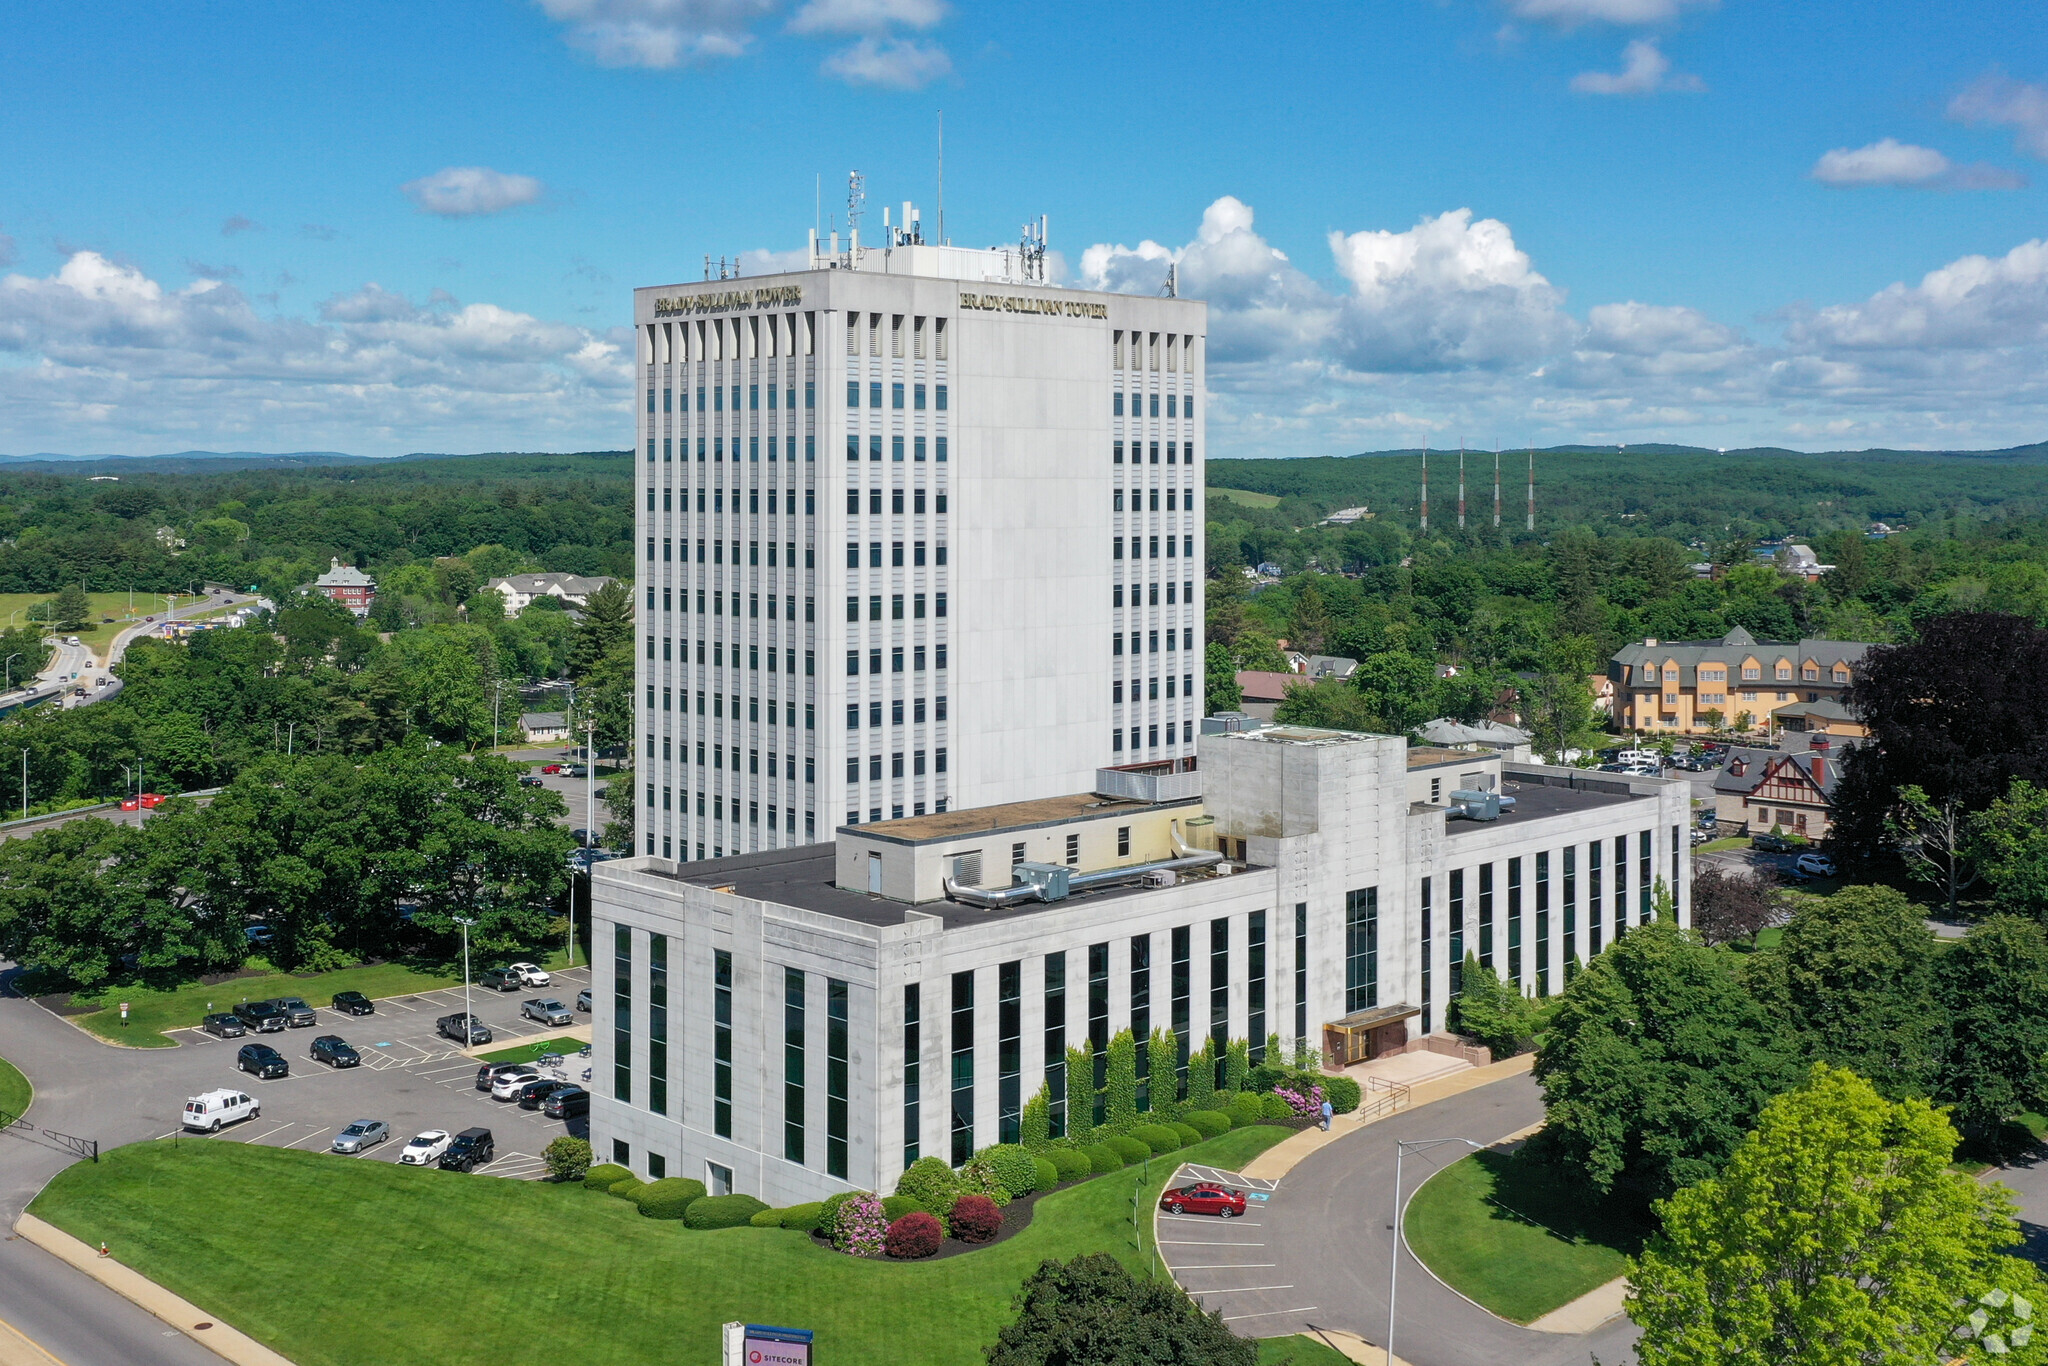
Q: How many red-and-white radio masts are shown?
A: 4